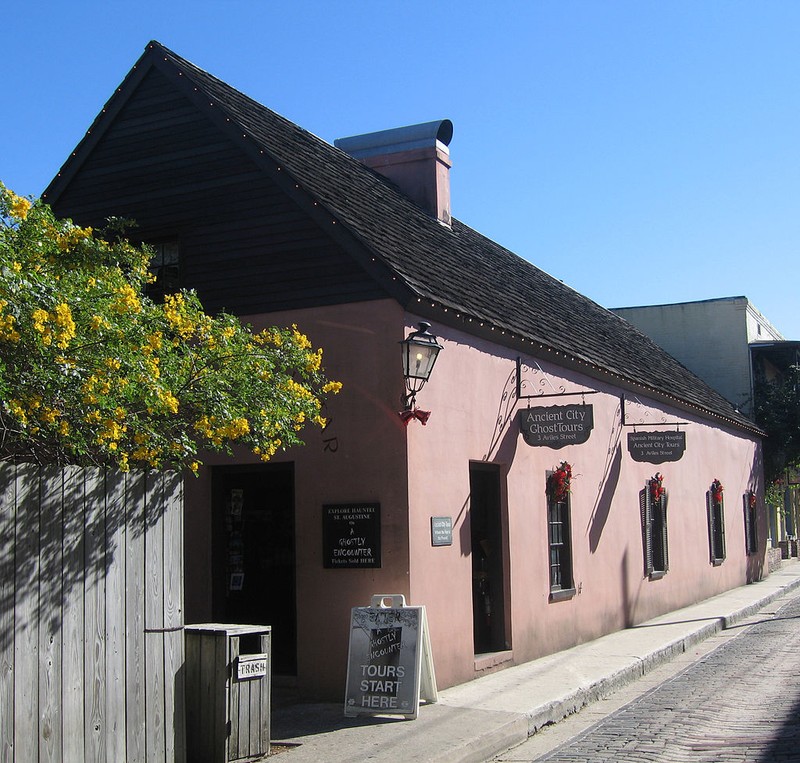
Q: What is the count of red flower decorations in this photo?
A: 4